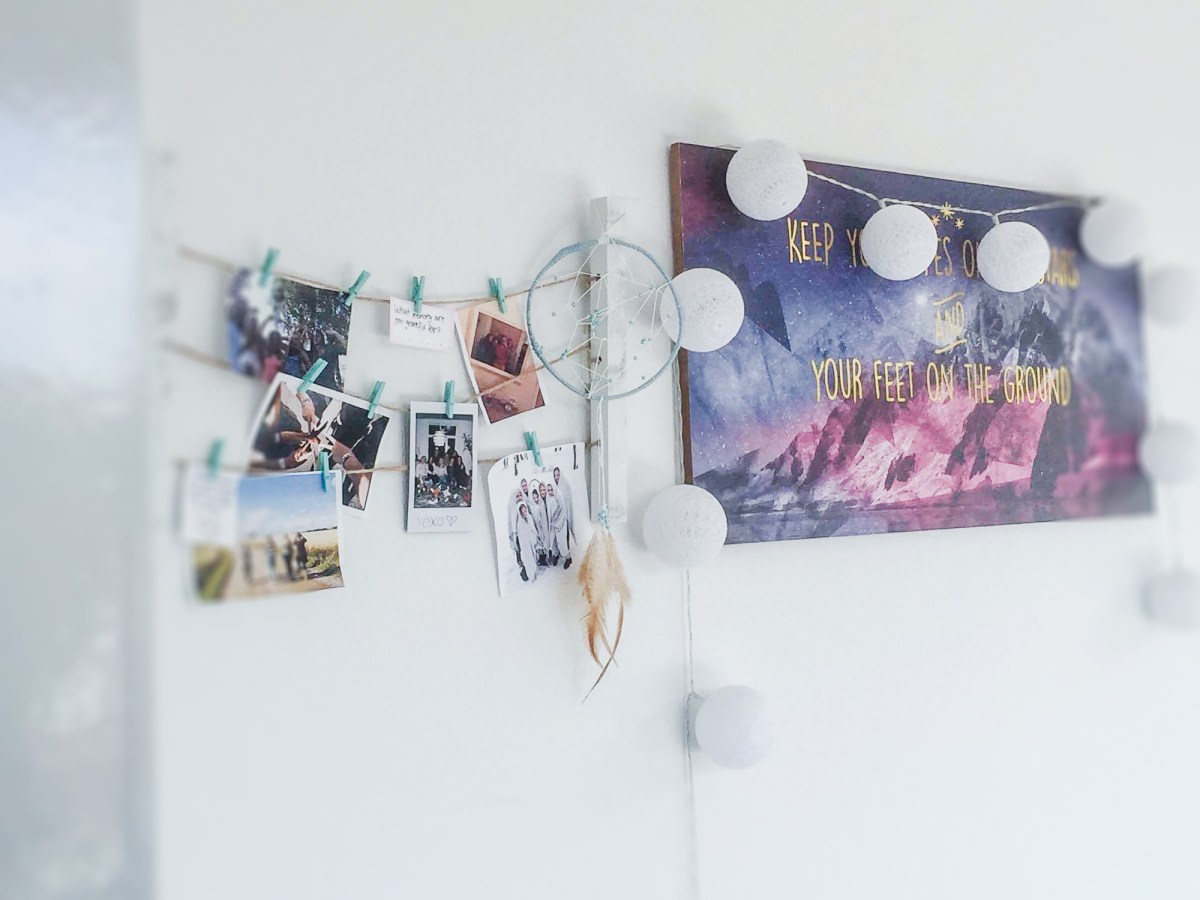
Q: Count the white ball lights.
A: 10